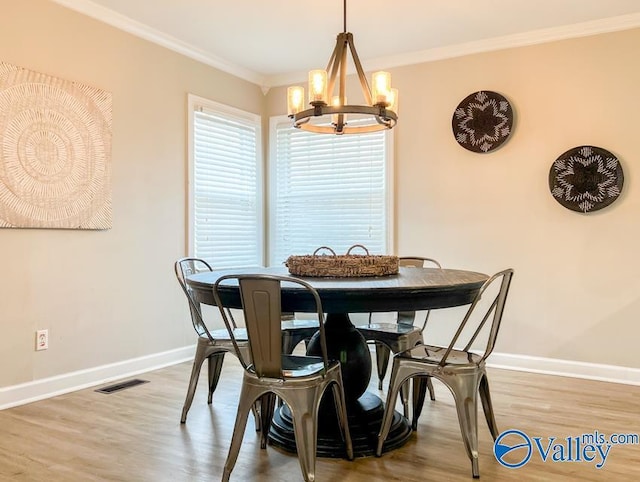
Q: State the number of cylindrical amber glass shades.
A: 5